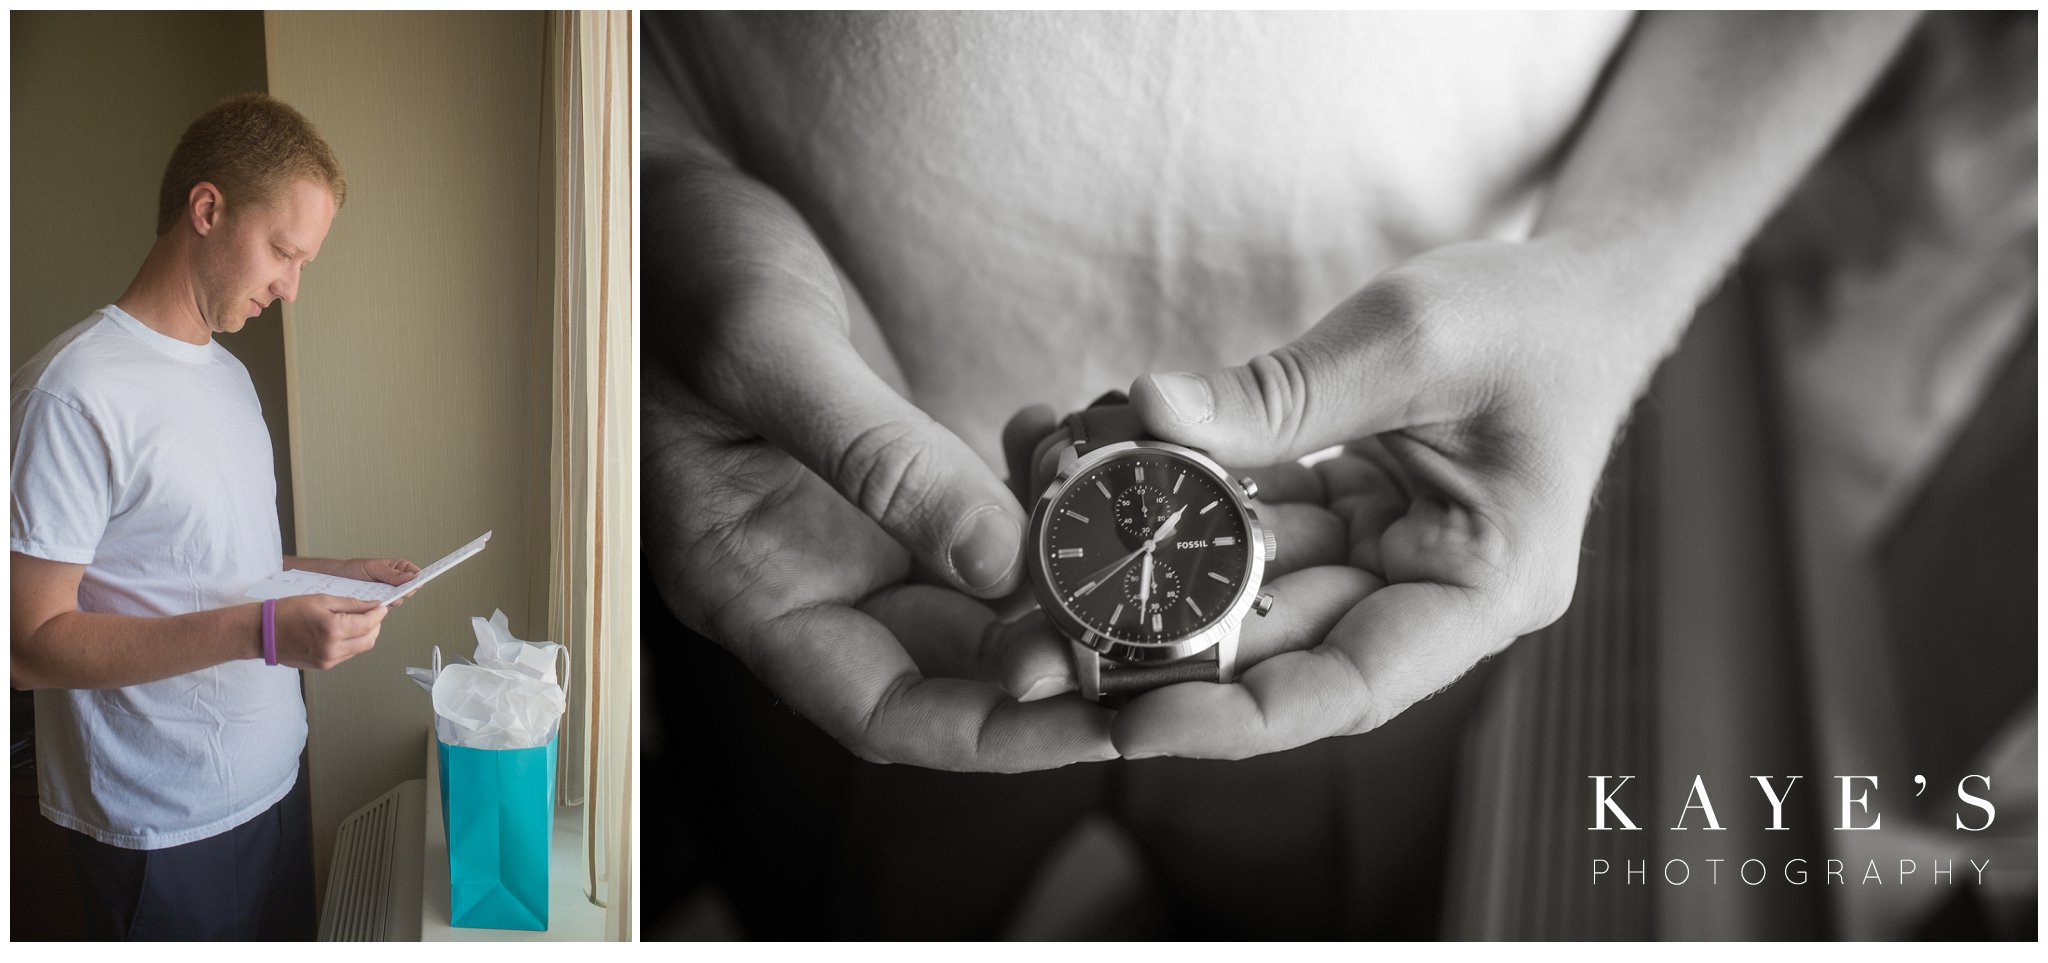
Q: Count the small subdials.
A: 2